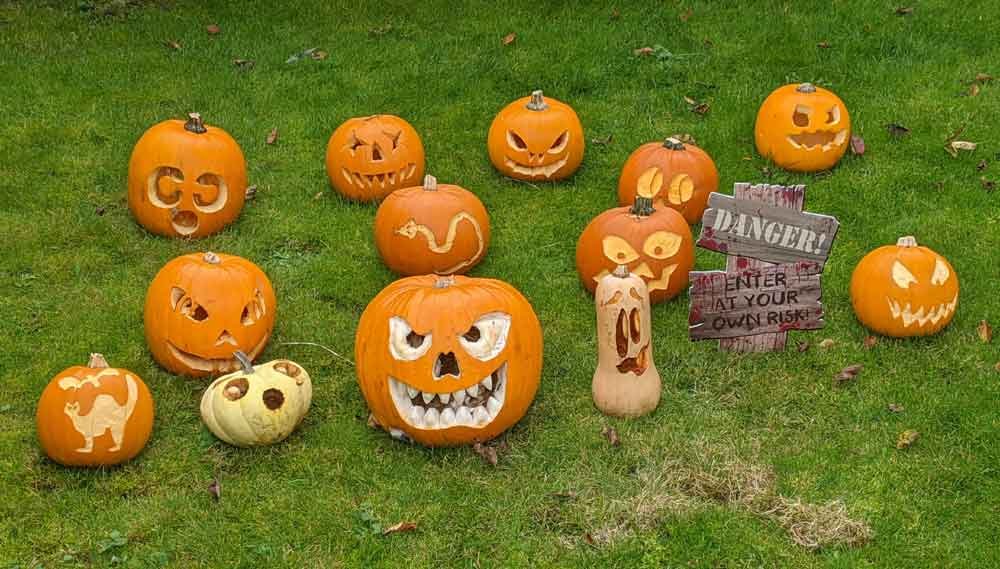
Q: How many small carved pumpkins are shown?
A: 12